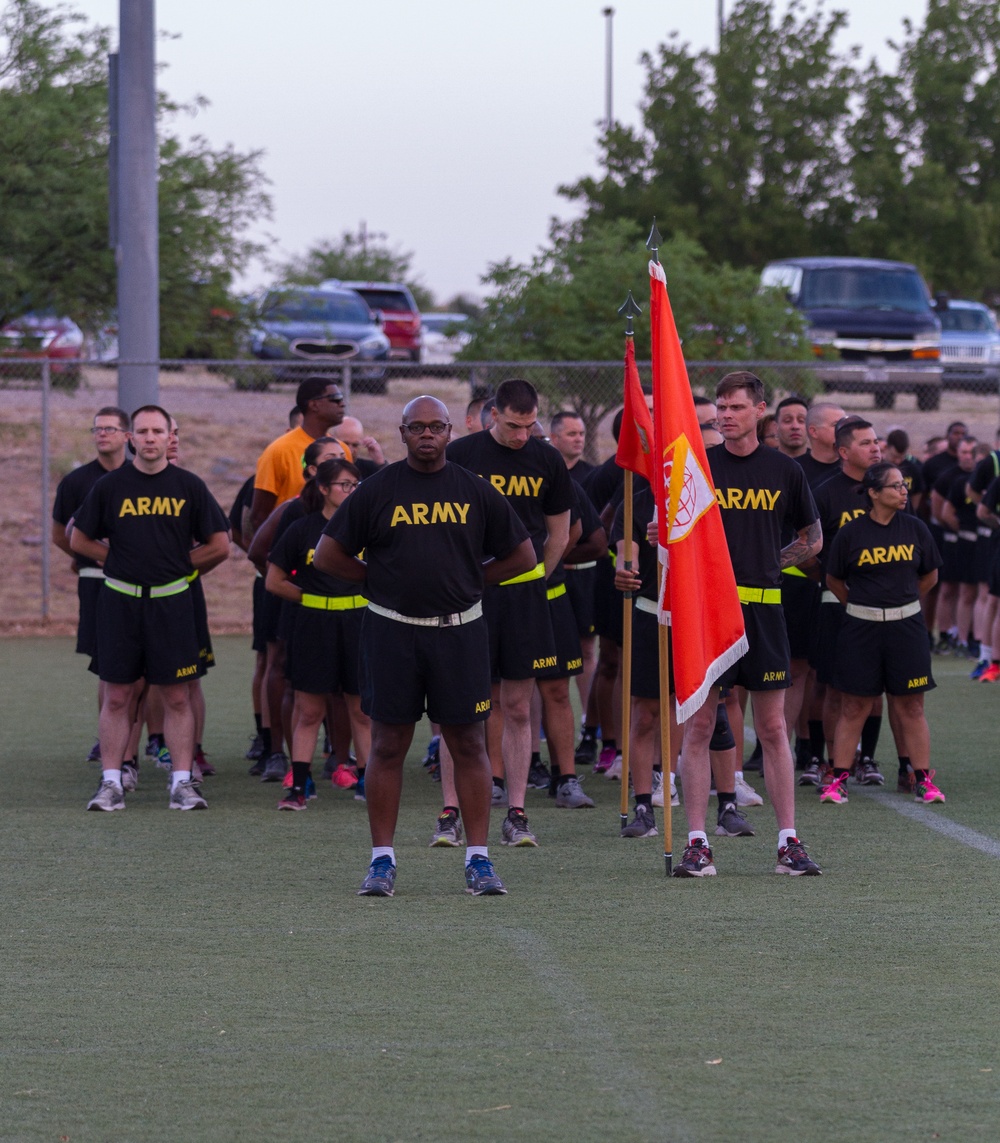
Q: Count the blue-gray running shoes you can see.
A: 2